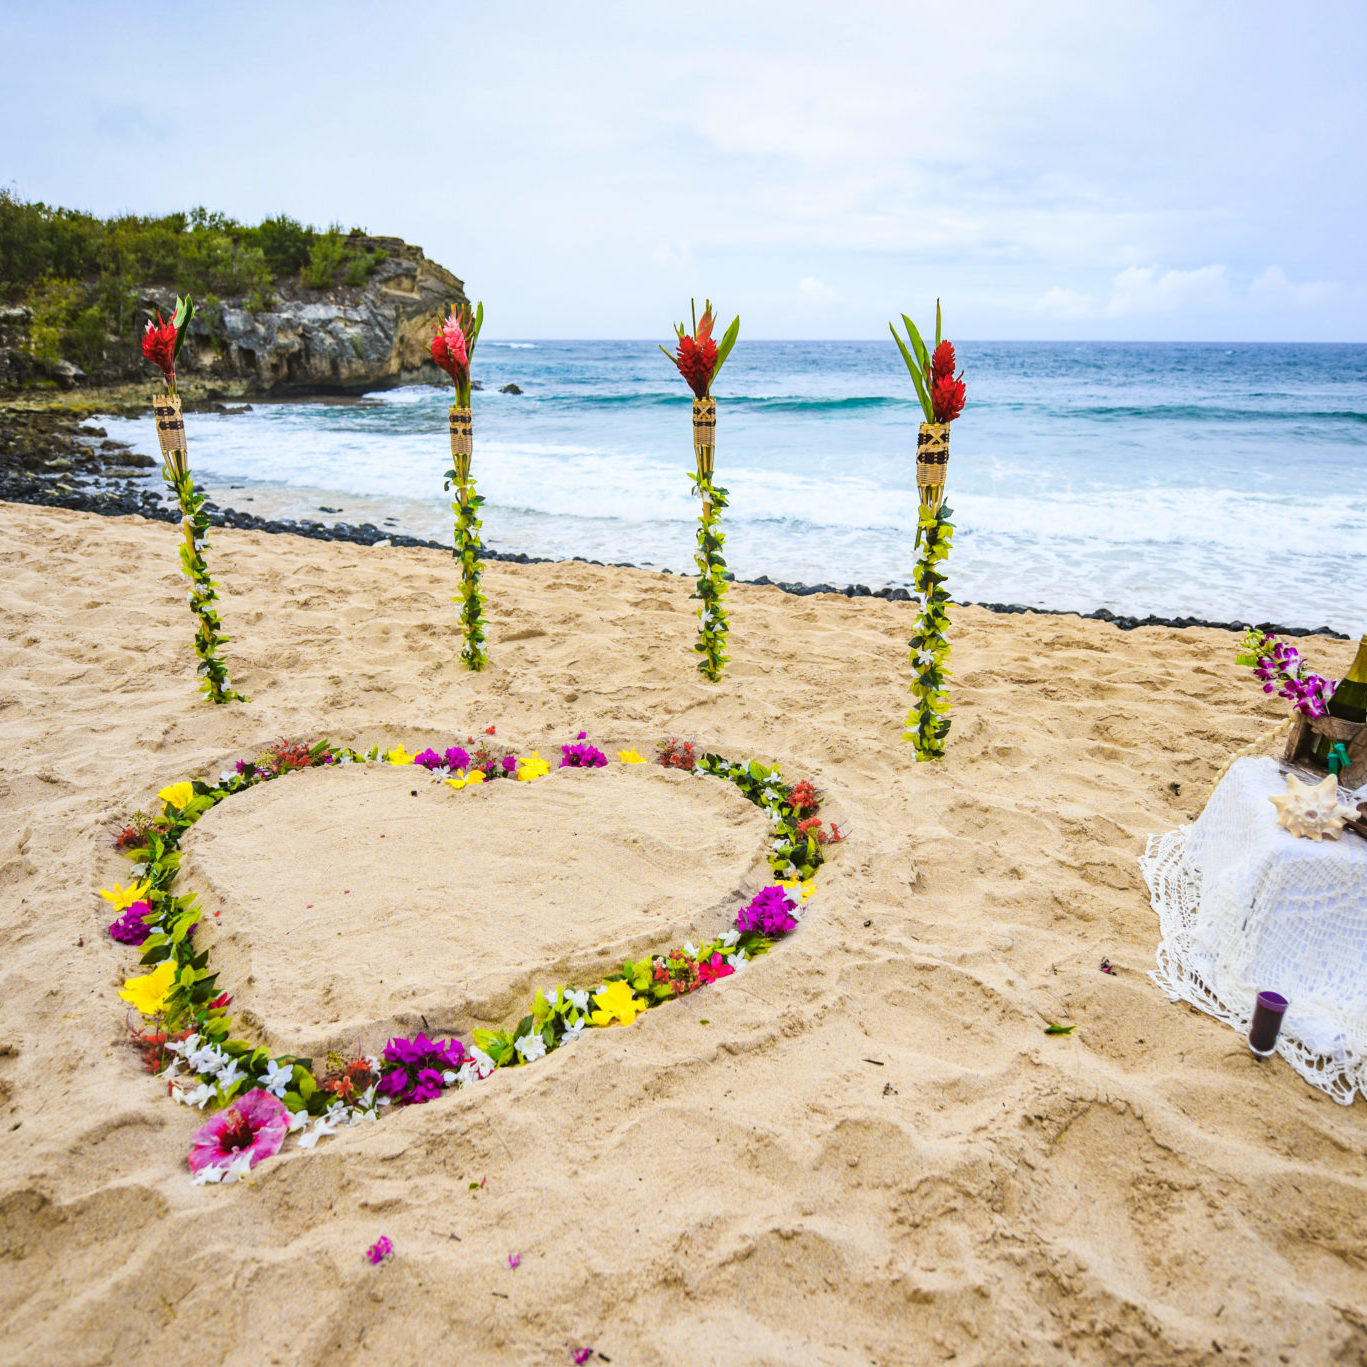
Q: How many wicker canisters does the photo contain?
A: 4